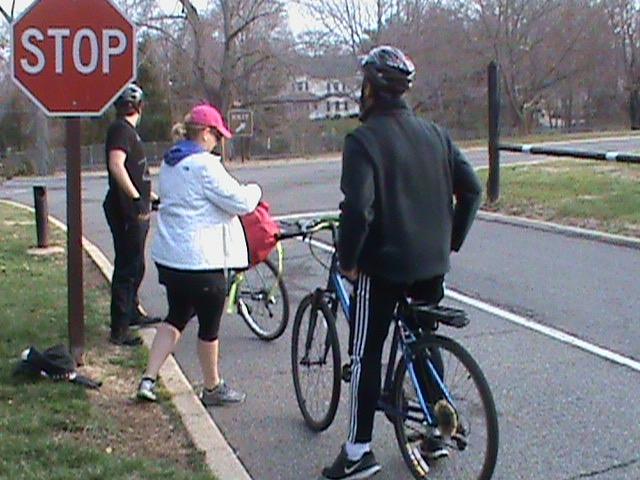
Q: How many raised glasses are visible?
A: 0